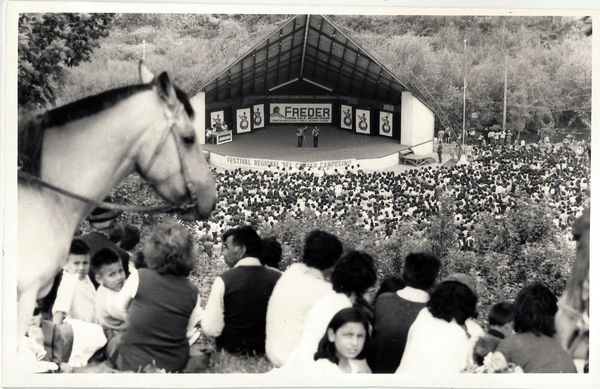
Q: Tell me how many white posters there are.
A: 6